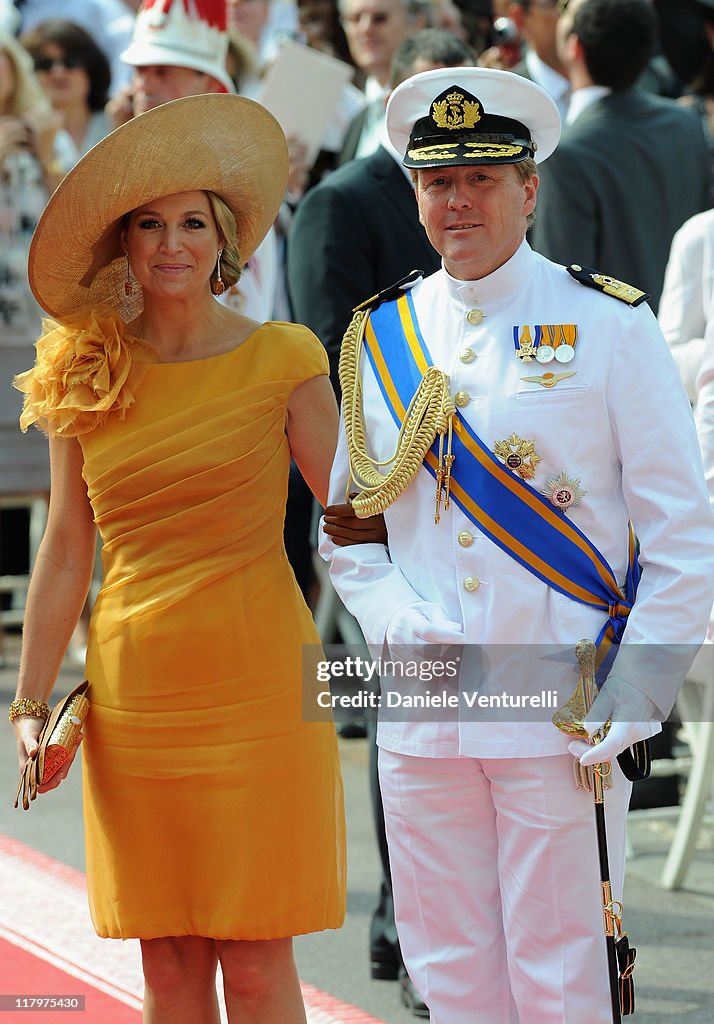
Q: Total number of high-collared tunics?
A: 1